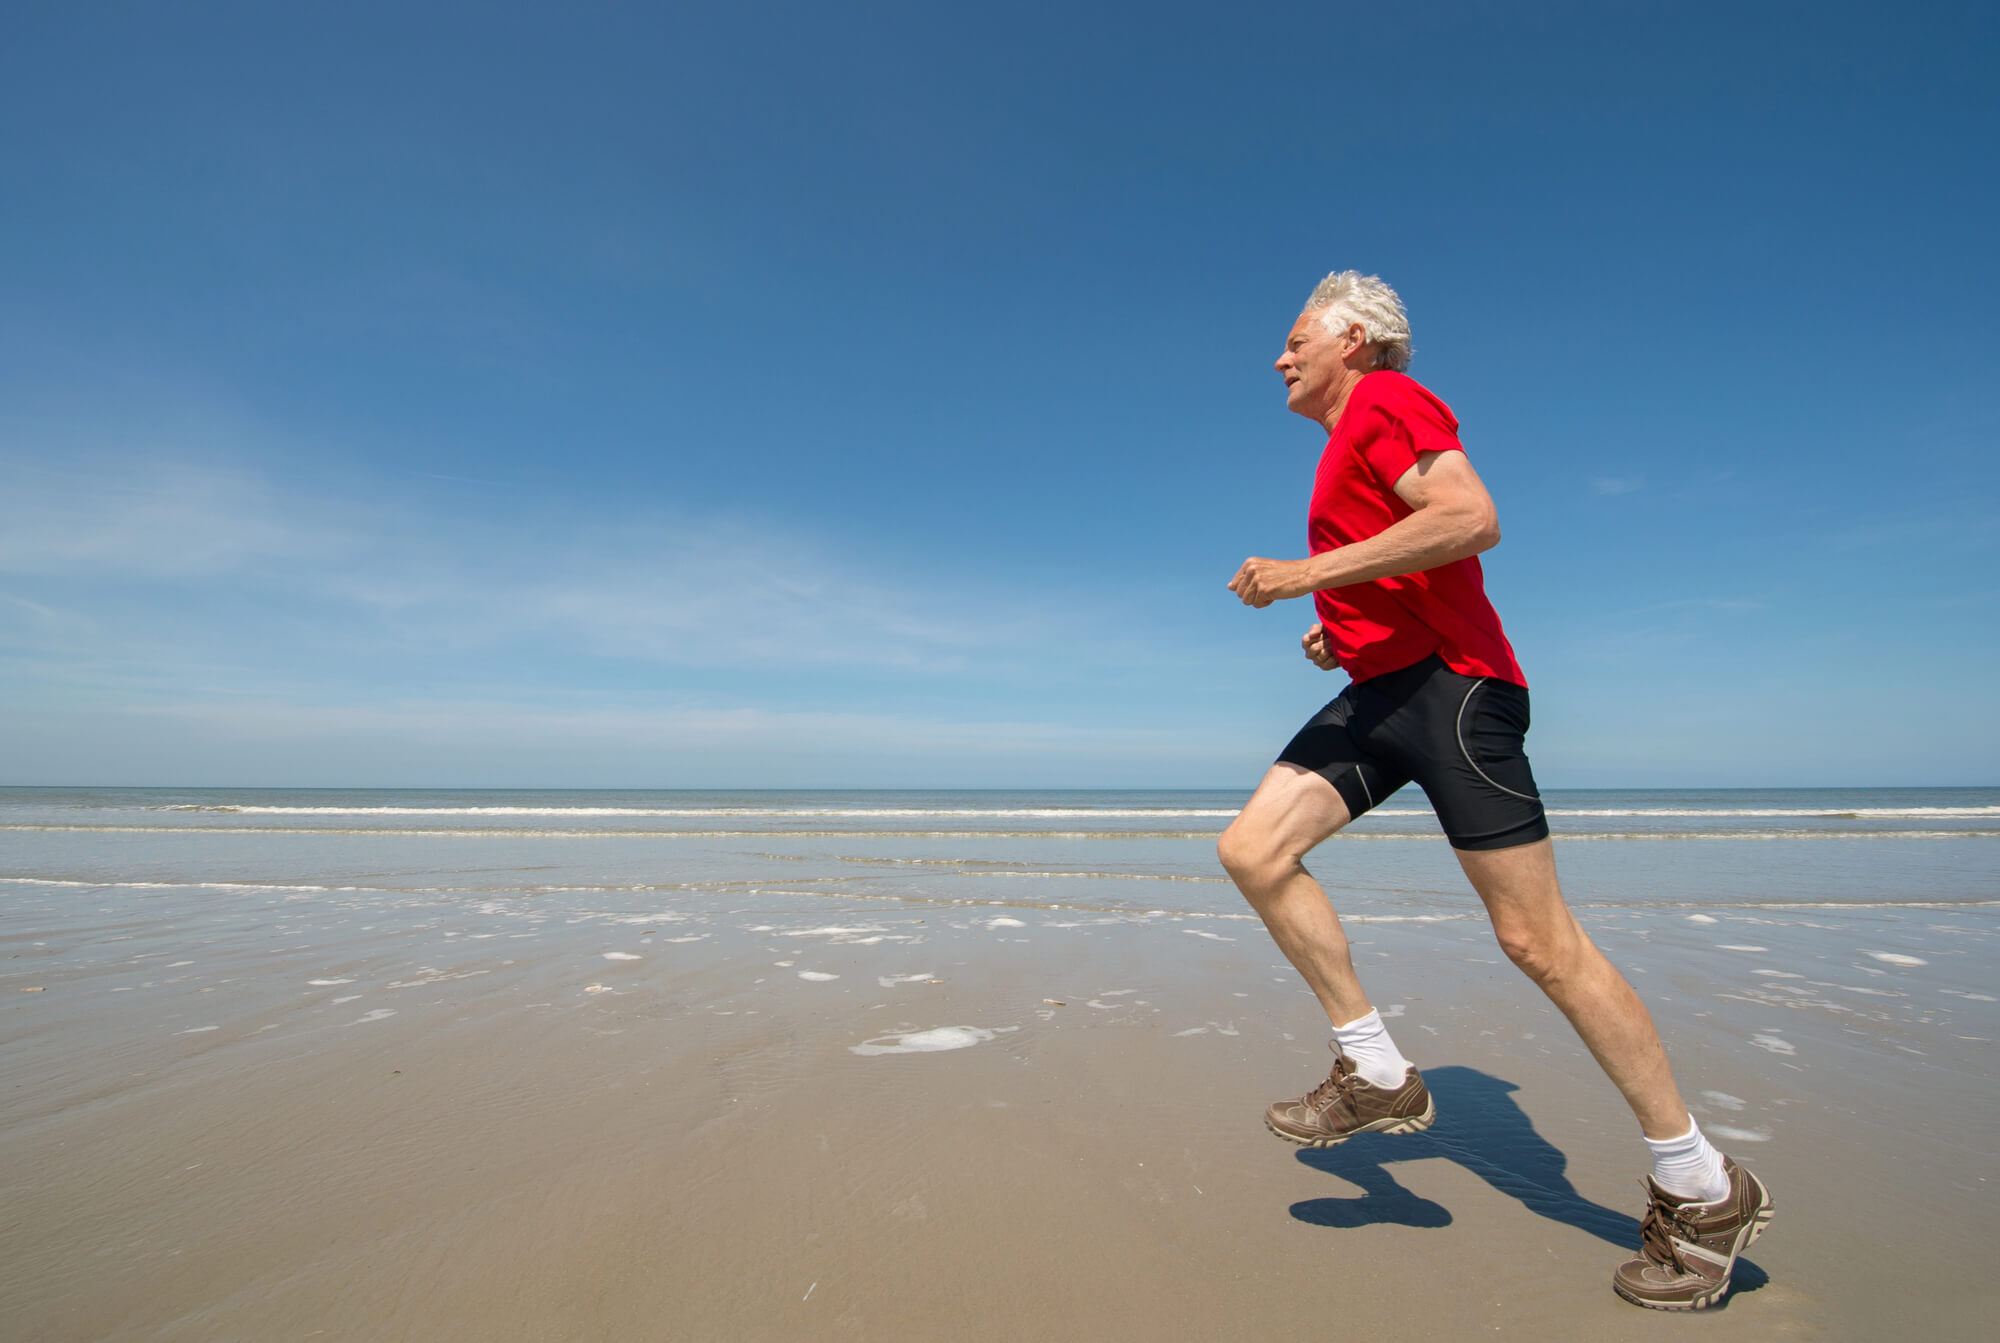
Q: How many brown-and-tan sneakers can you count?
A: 2